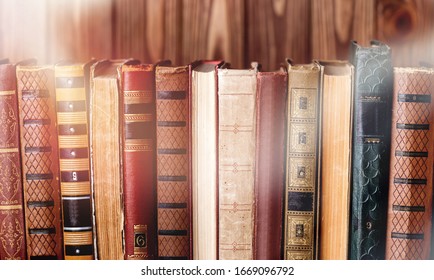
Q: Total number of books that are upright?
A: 13